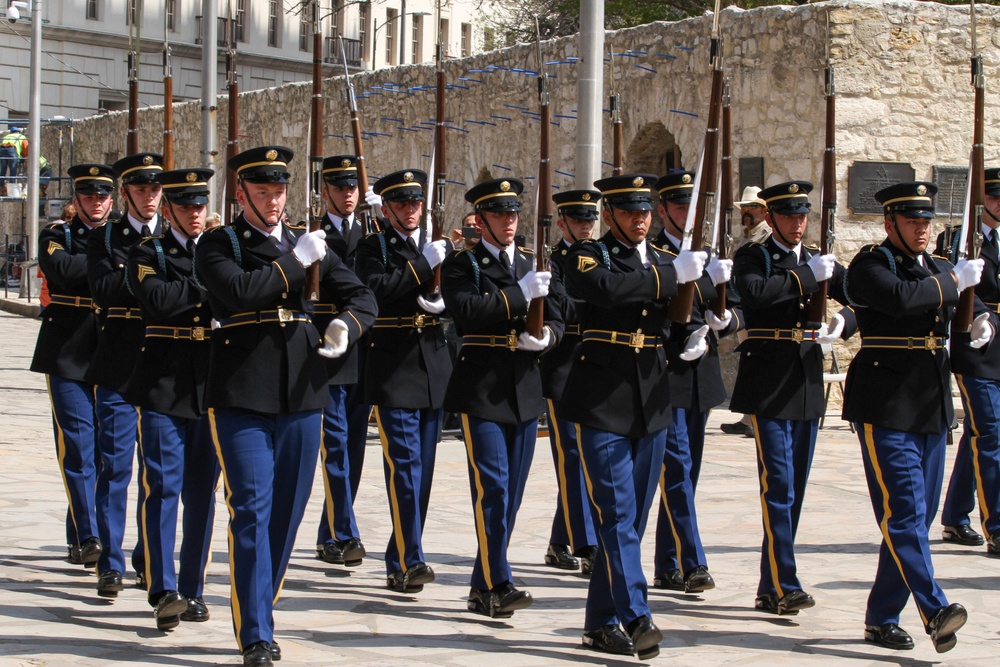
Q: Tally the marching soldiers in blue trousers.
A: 13